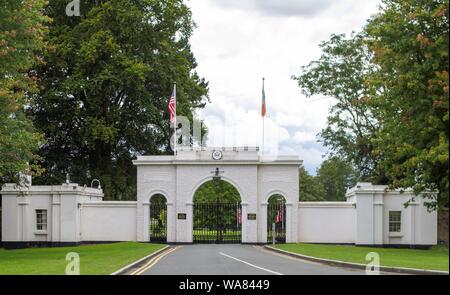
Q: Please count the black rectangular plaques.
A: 2